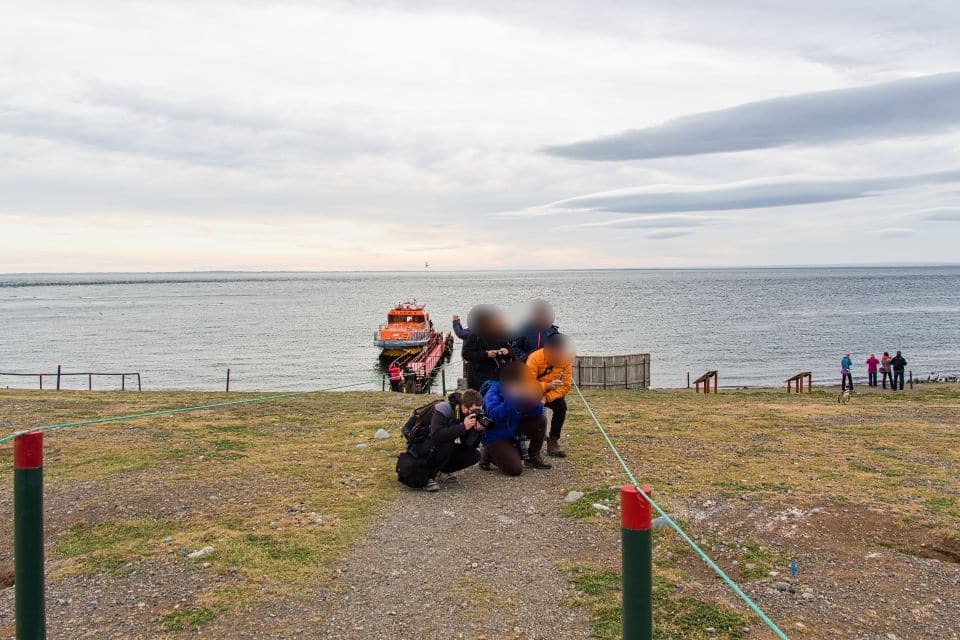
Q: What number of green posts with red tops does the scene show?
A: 2